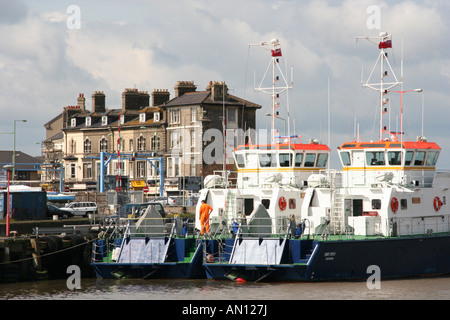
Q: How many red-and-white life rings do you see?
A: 3